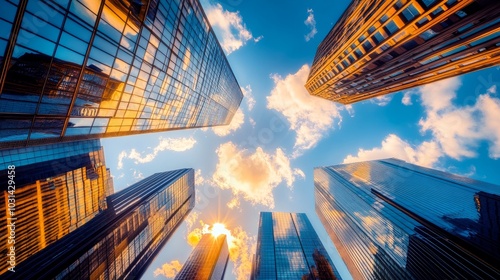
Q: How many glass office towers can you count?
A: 7